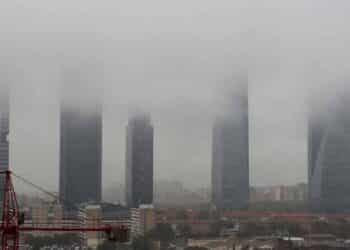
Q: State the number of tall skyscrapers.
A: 5